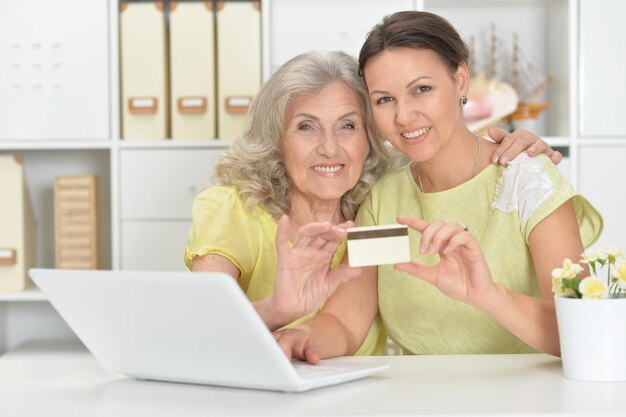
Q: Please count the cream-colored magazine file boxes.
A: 4